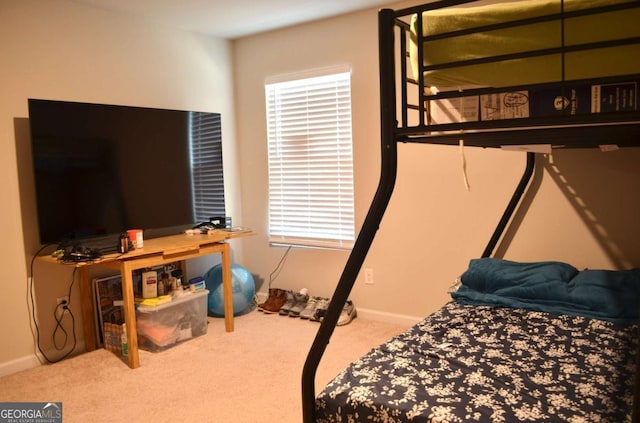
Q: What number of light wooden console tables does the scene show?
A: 1